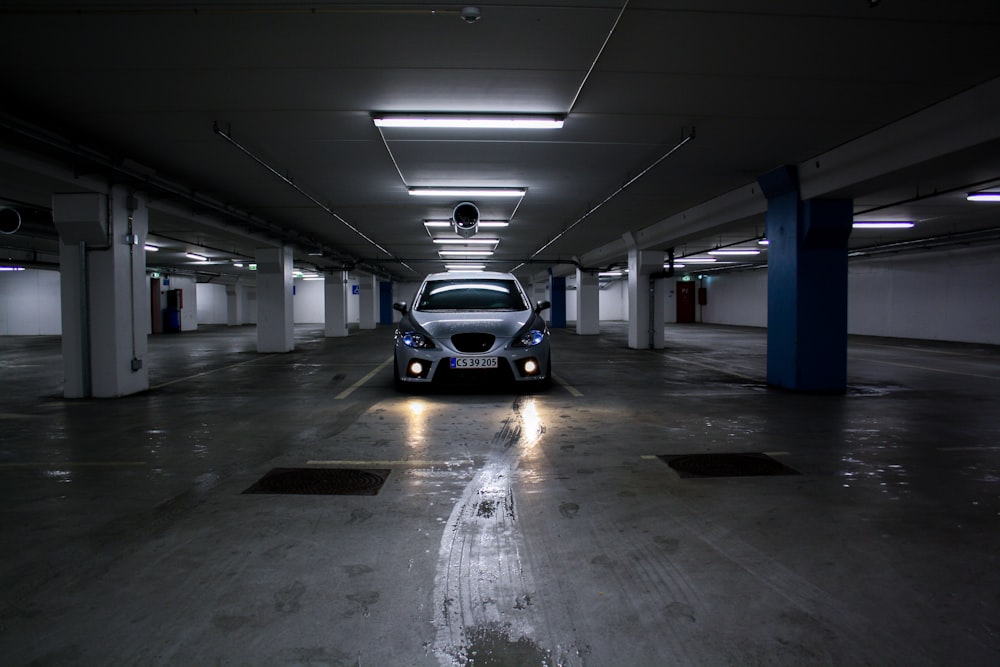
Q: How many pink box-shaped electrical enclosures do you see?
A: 0